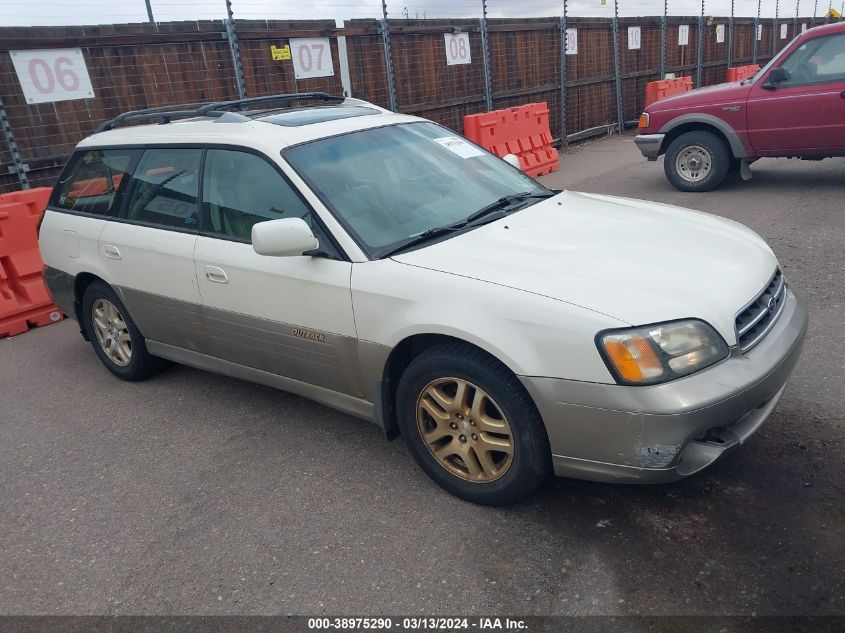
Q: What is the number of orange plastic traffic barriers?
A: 4